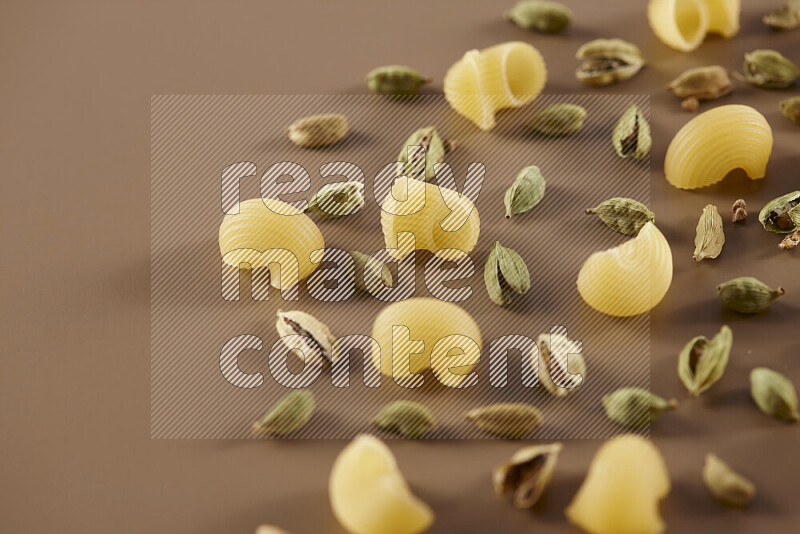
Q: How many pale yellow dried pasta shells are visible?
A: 9